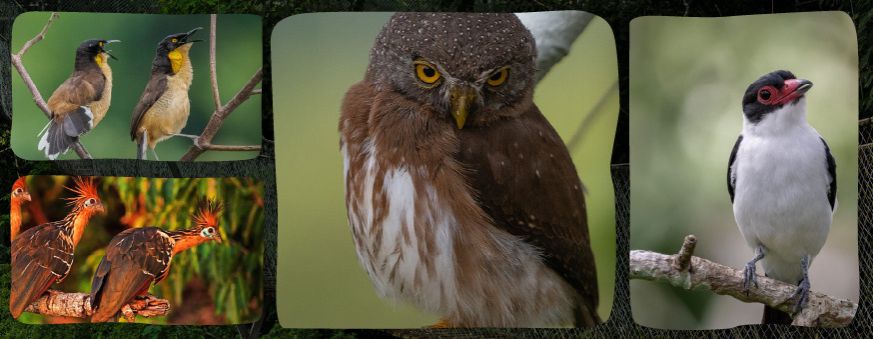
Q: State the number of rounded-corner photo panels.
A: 4